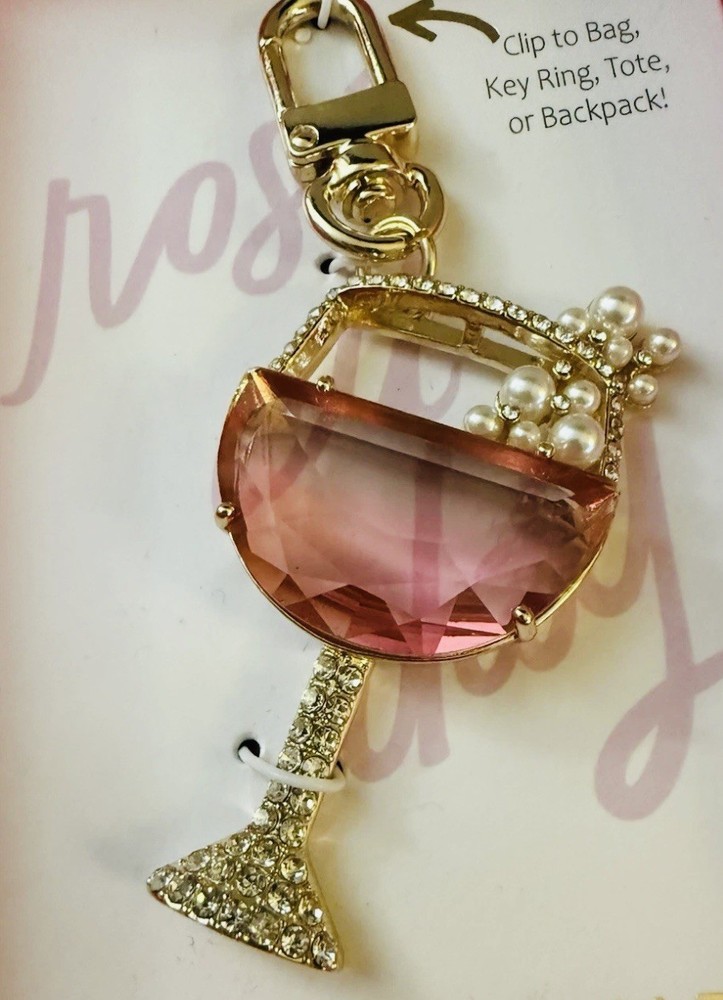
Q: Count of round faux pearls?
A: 10